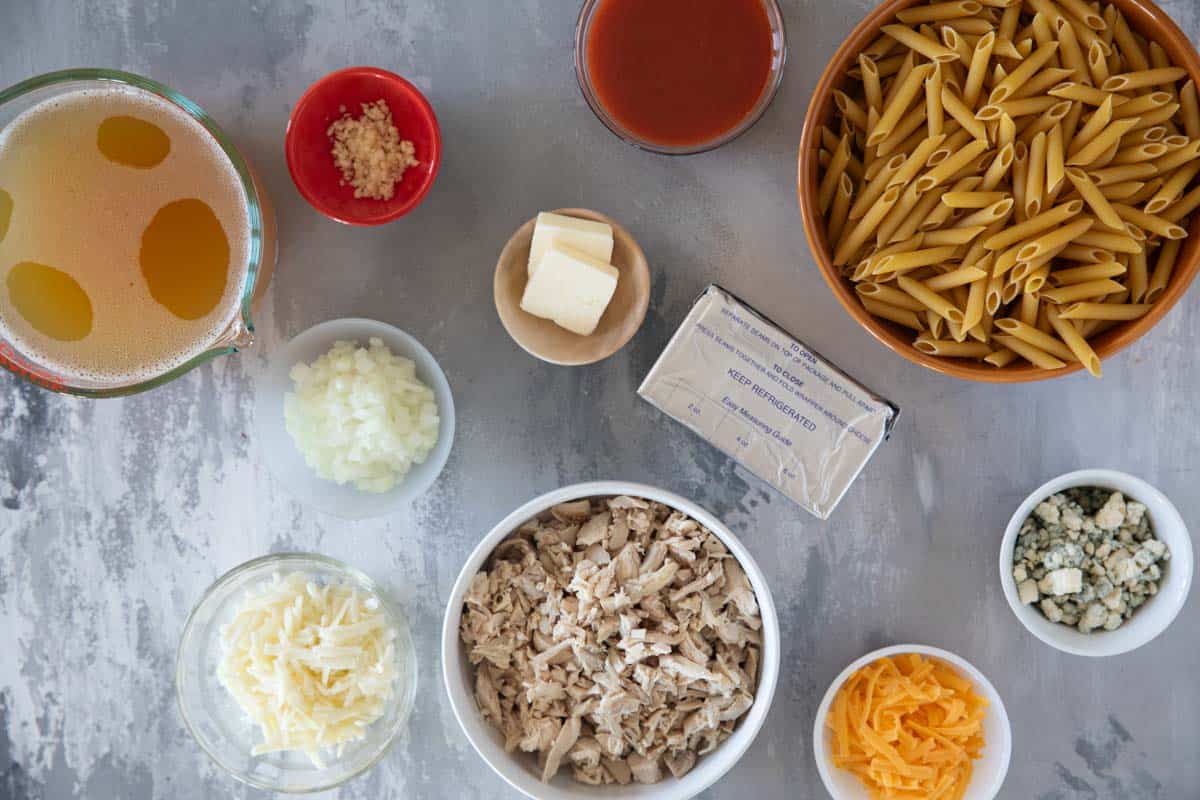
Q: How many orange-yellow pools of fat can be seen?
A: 4